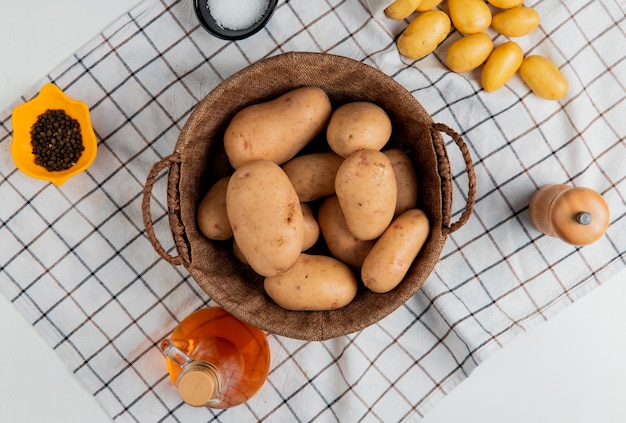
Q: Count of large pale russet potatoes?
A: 11